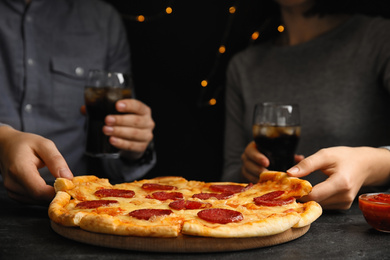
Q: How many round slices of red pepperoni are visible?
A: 10